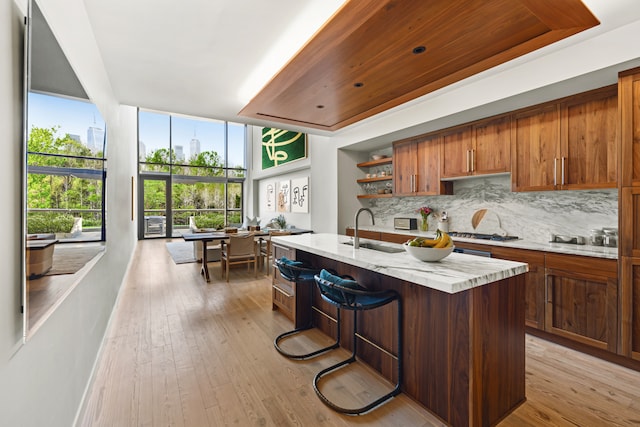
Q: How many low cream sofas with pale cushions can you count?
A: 1